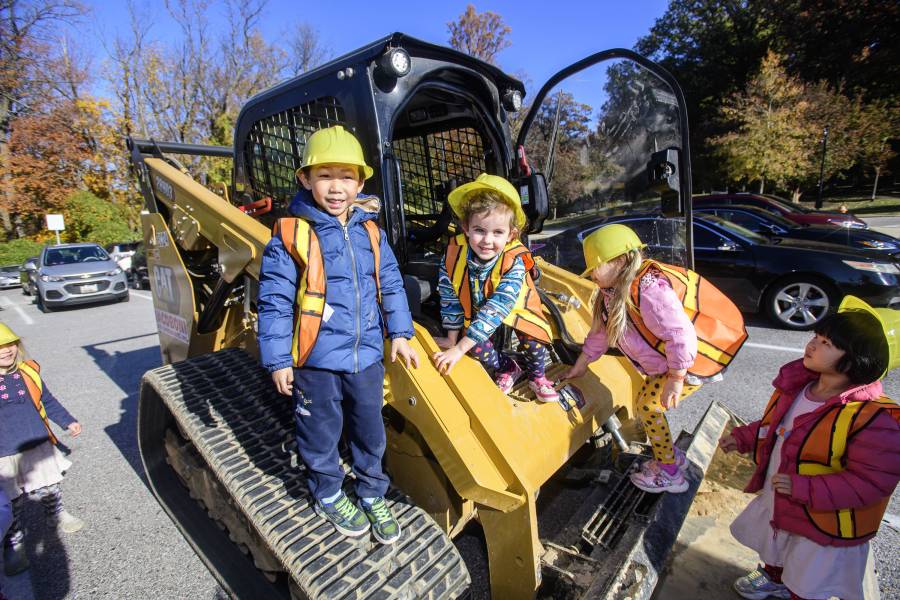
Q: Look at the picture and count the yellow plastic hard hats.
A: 5